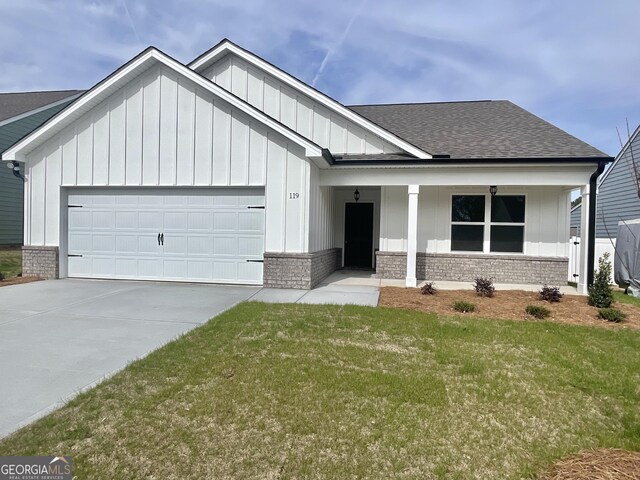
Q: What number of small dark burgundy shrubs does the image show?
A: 3